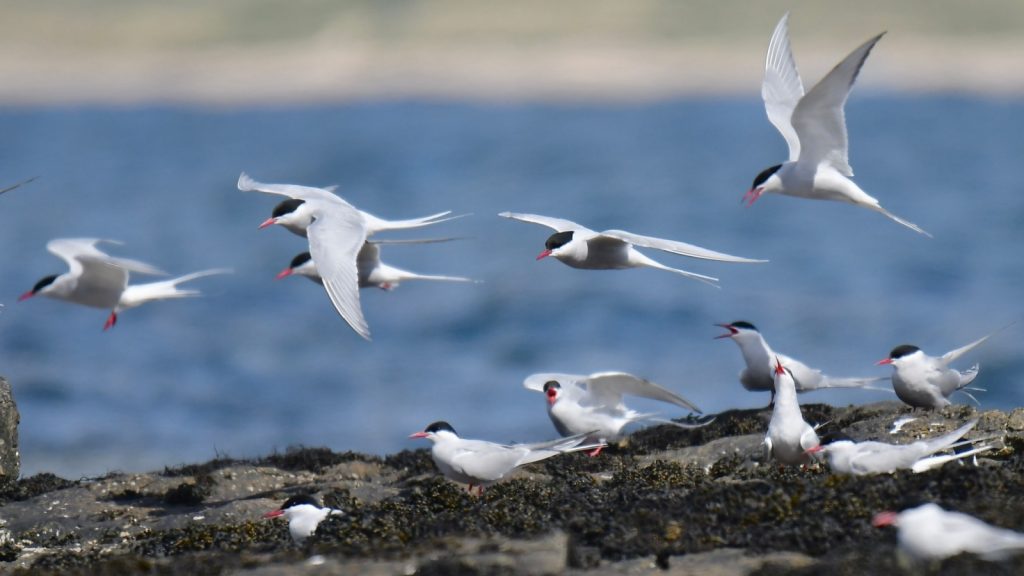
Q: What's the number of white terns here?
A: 13